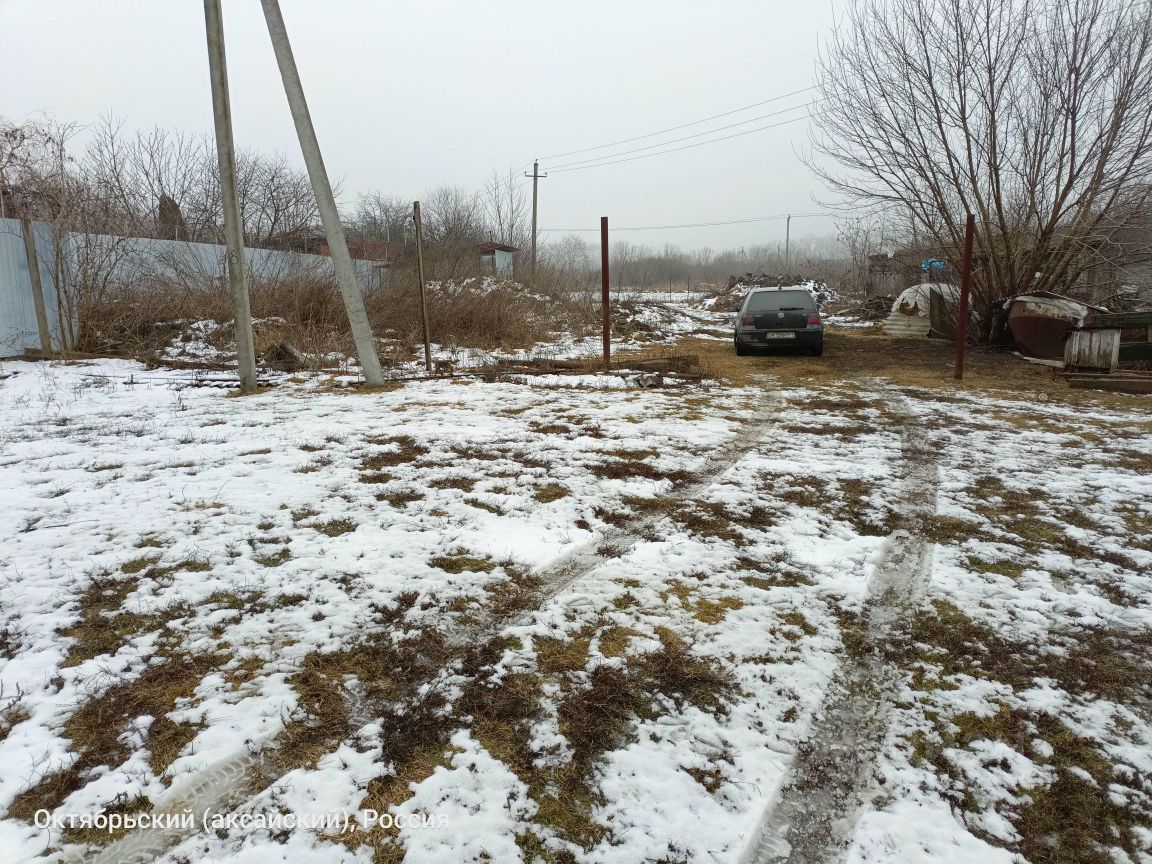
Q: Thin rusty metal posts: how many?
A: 2